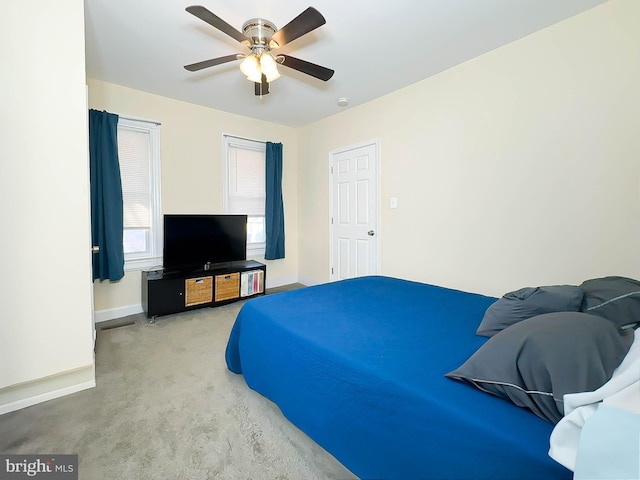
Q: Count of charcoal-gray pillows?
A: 3